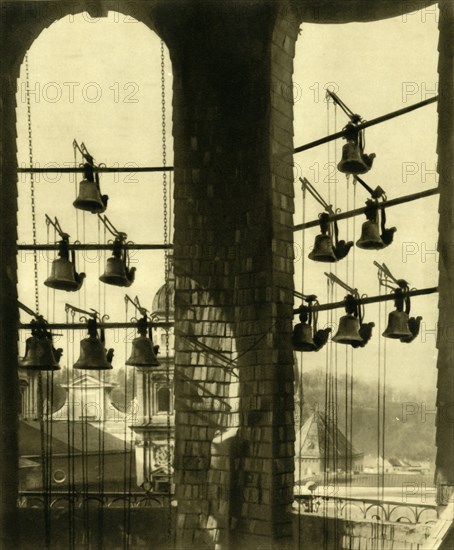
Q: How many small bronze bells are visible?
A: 12